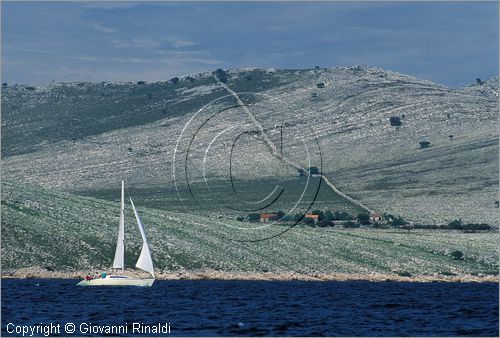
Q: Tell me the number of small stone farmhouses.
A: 3